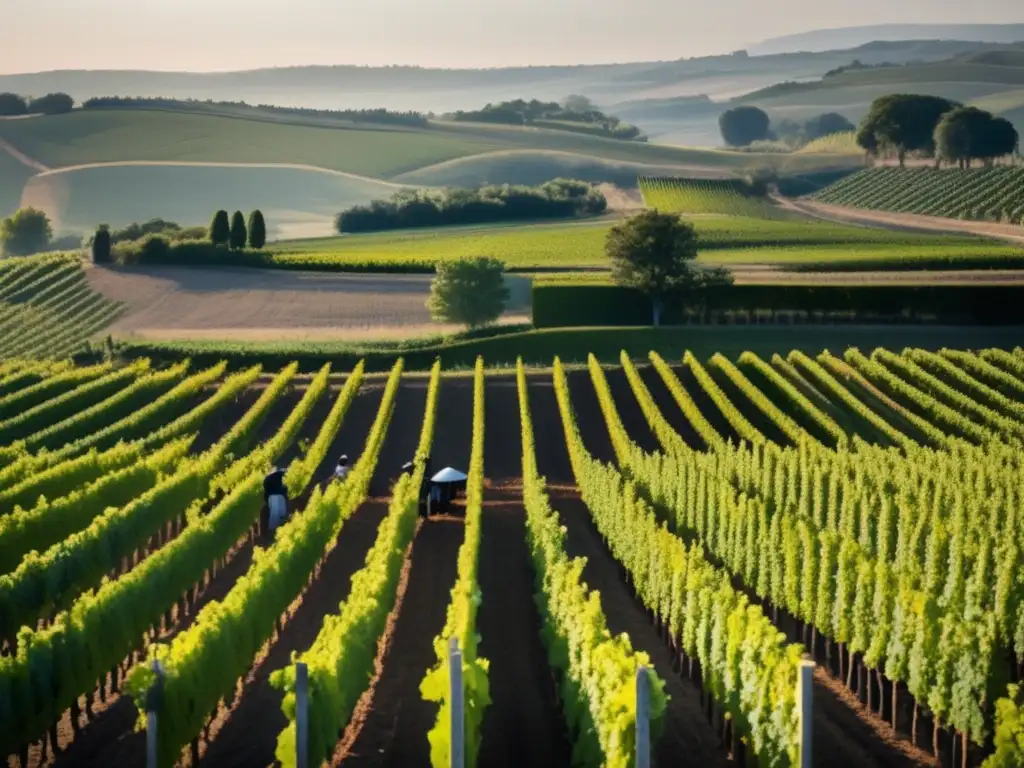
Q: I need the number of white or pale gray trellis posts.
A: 5